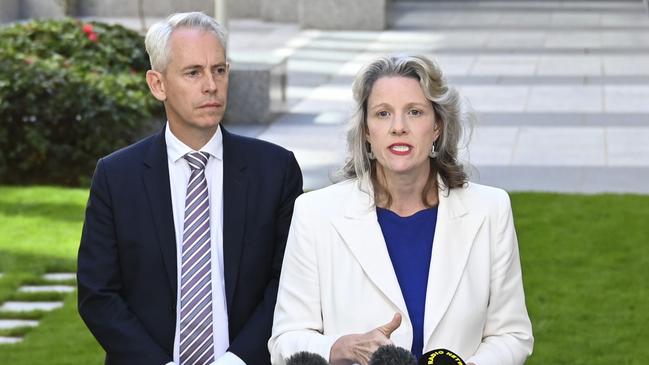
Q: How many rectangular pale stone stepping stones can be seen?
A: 5